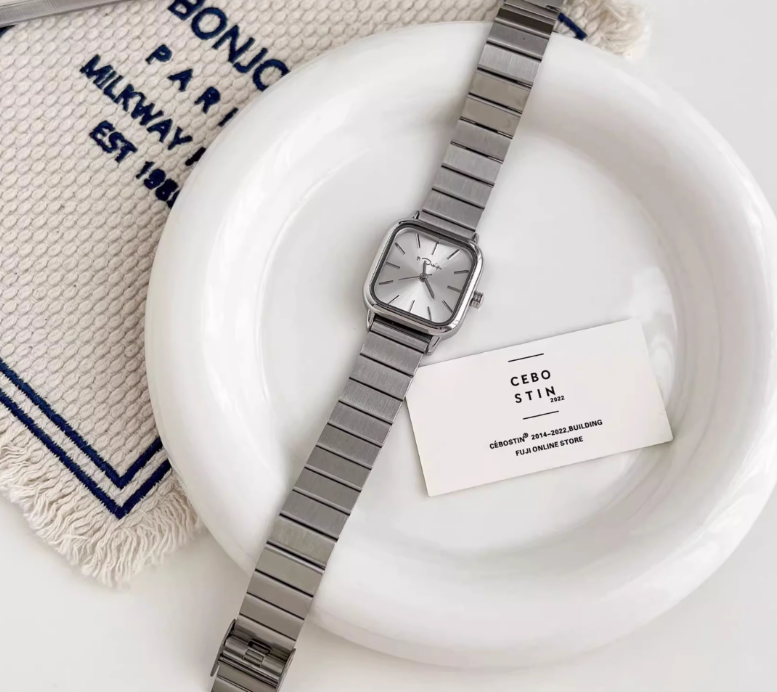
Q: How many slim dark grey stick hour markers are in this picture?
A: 12